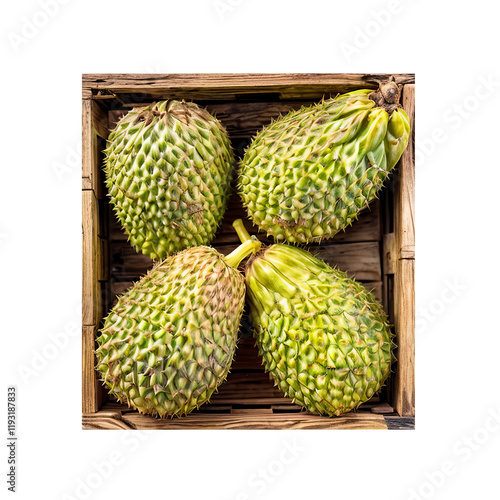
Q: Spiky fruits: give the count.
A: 4